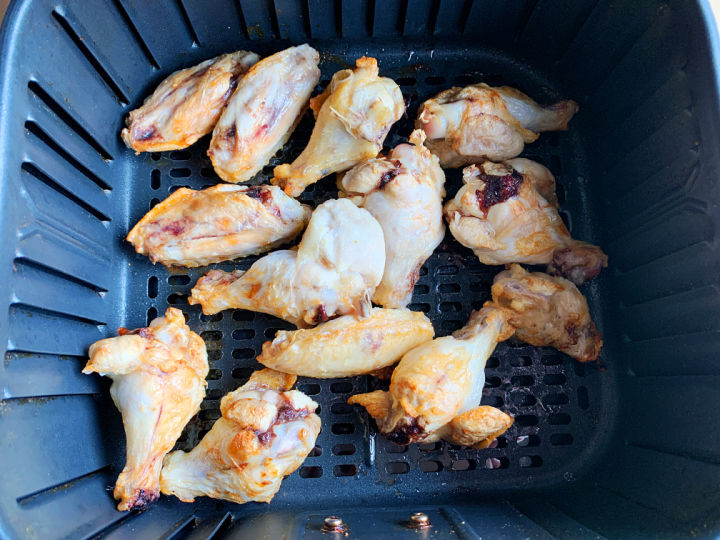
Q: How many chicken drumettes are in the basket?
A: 9